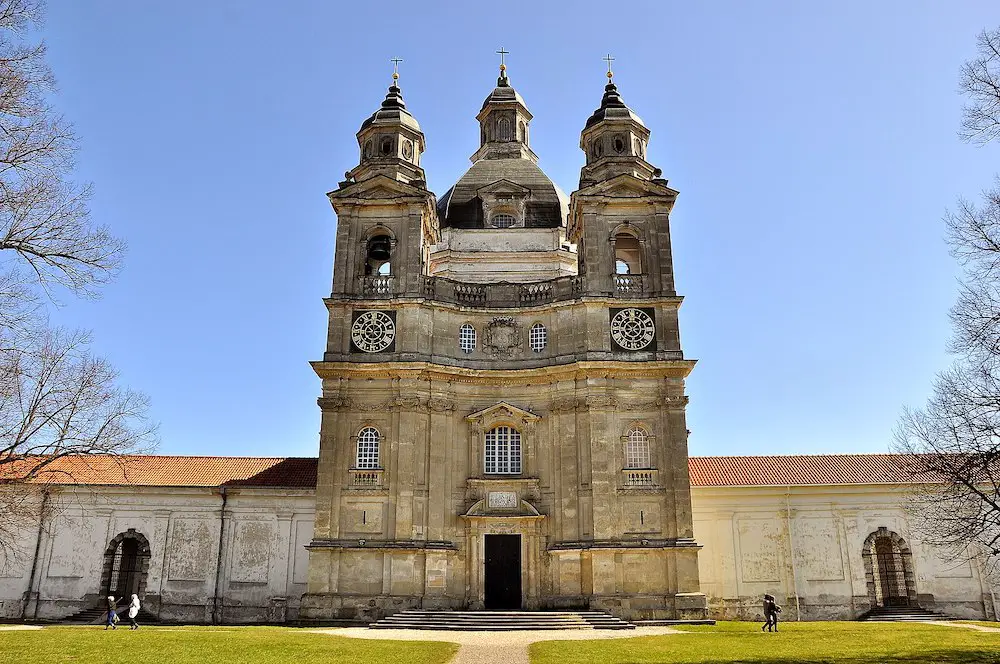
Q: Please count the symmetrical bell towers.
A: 2